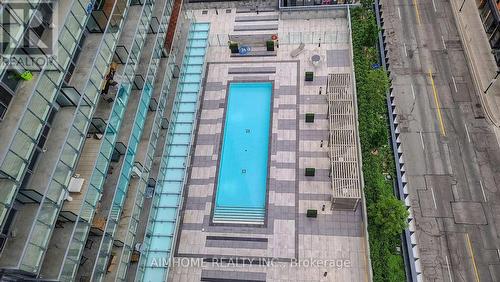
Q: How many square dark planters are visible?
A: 6